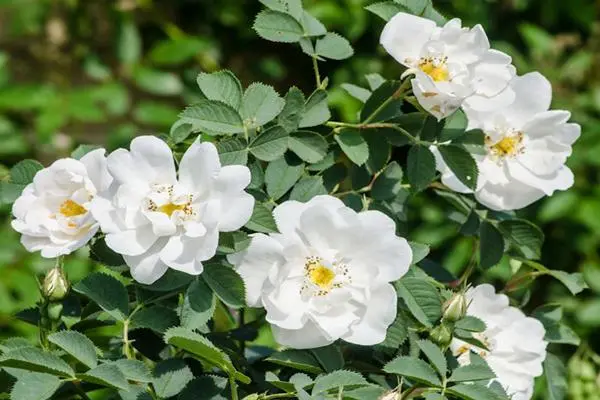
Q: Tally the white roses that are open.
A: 6